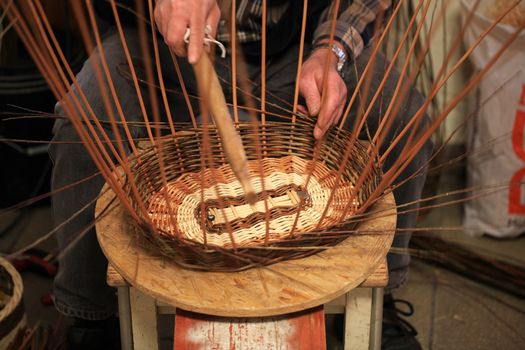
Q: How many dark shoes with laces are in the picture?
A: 1